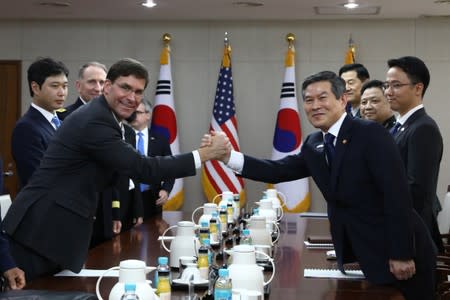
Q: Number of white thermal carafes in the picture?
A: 8